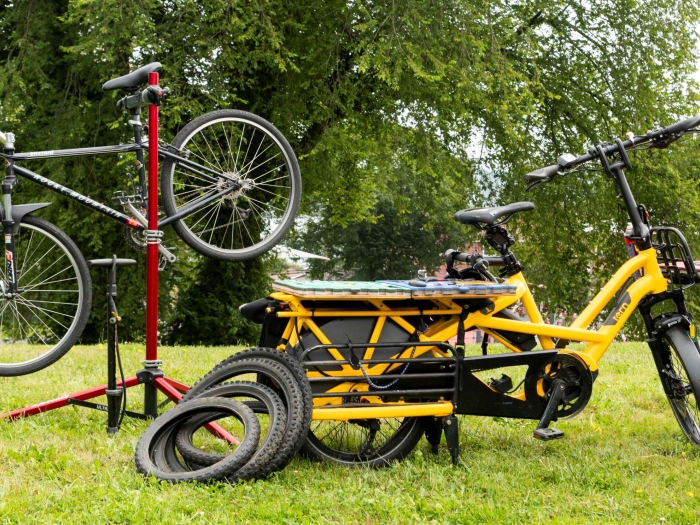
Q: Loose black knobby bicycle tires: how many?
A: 5